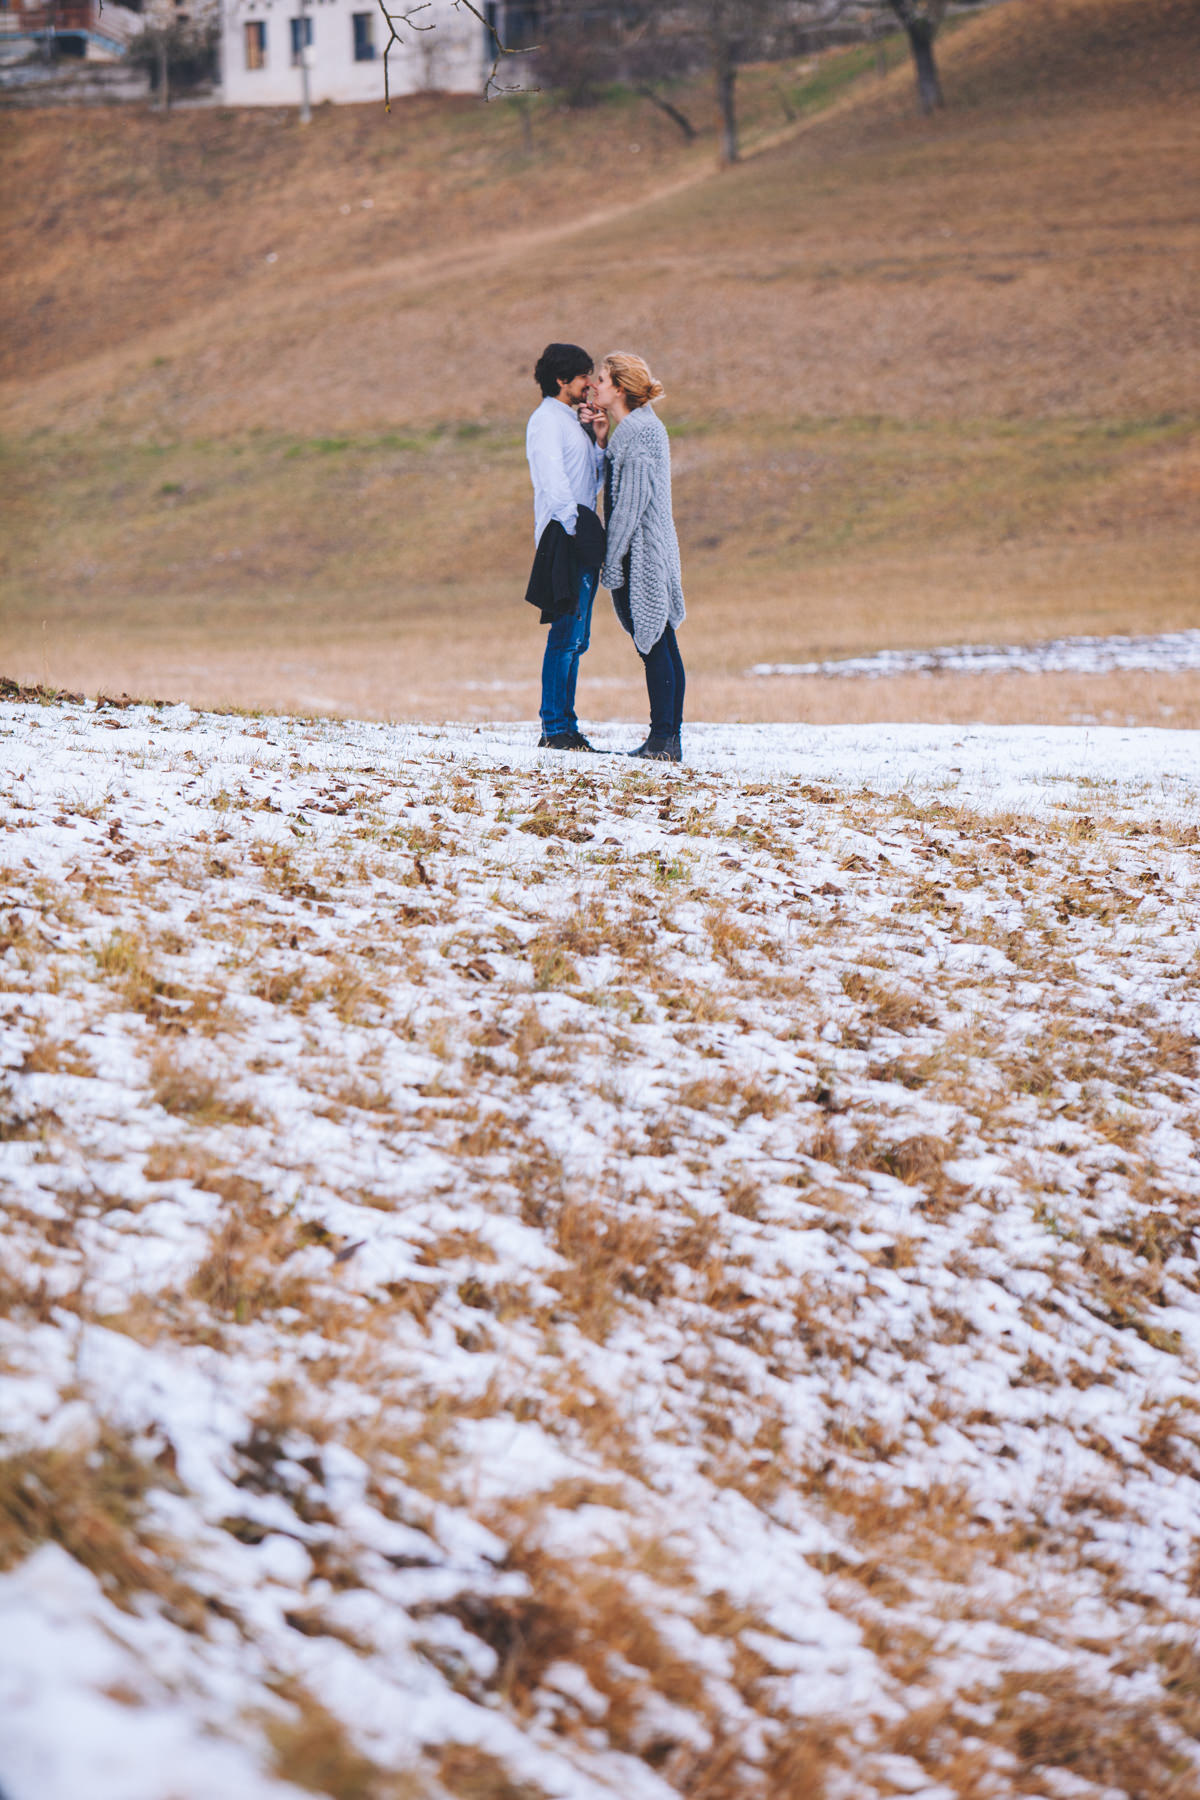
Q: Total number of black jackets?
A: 1